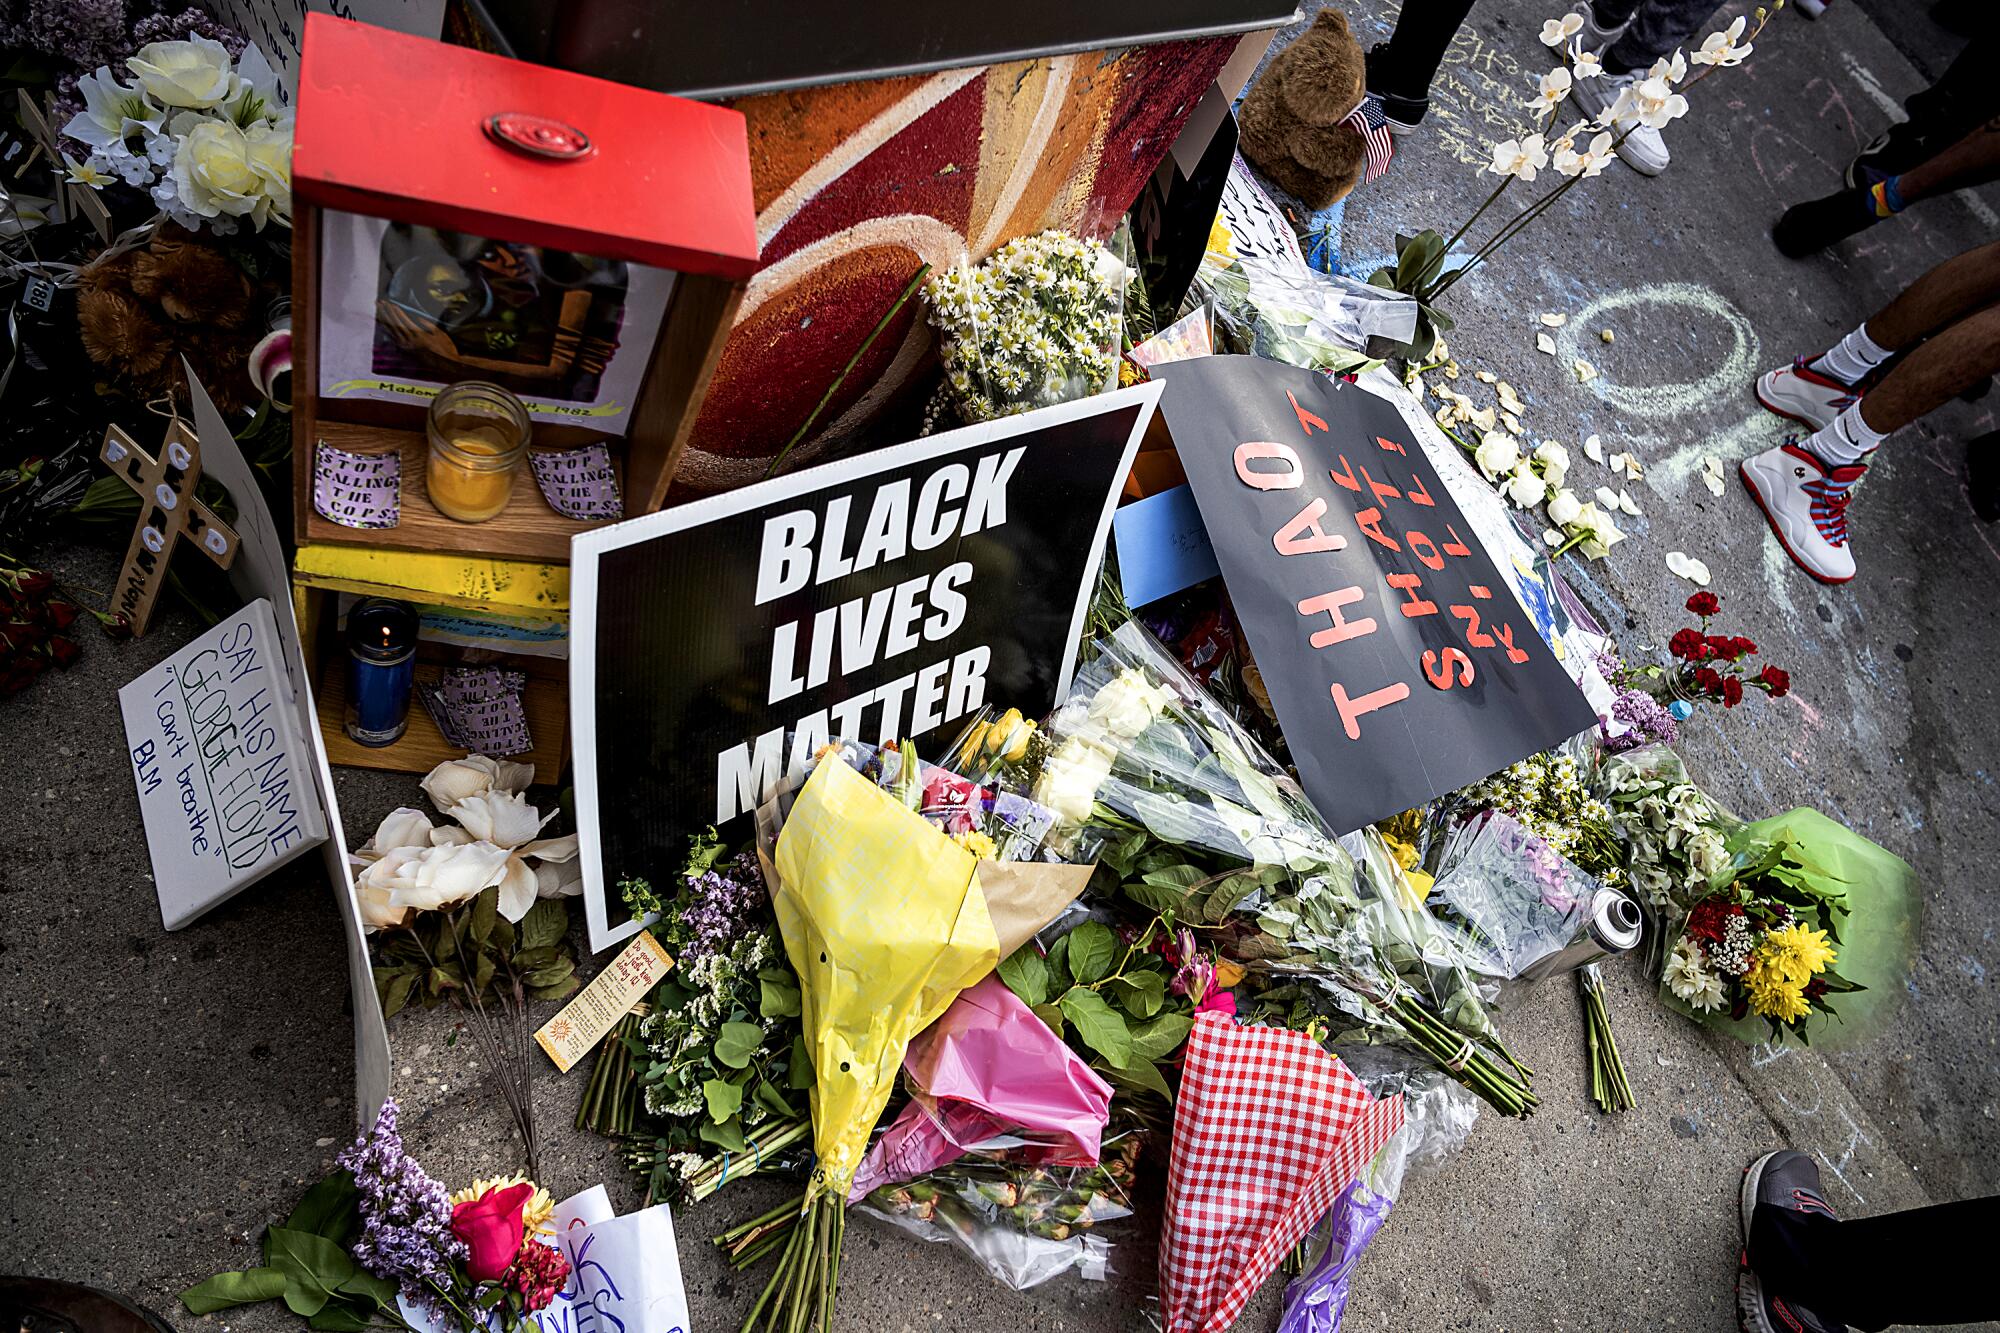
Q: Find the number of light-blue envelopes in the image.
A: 1